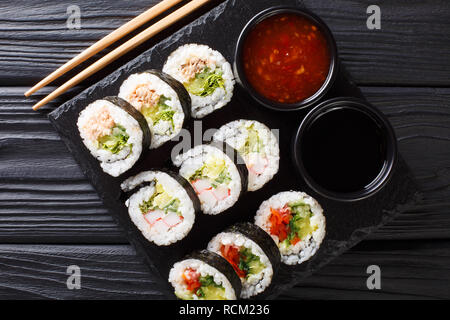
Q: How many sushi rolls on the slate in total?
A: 9